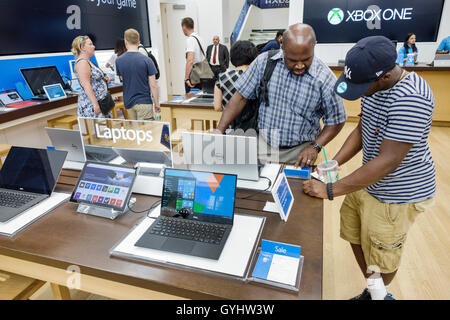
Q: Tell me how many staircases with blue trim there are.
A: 1